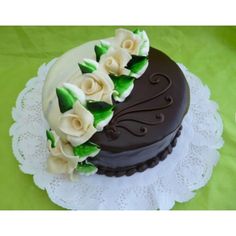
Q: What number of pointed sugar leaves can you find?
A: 10